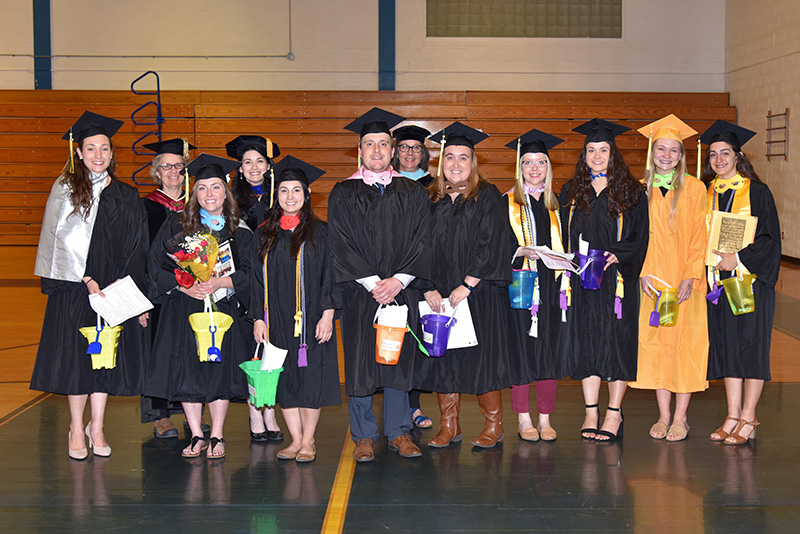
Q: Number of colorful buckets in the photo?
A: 9